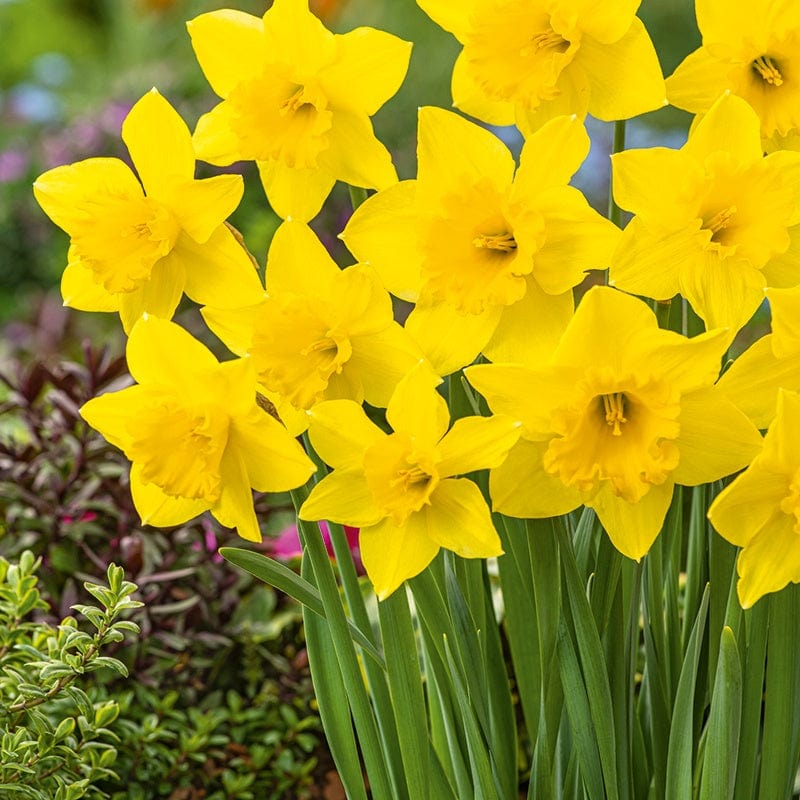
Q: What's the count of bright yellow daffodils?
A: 12